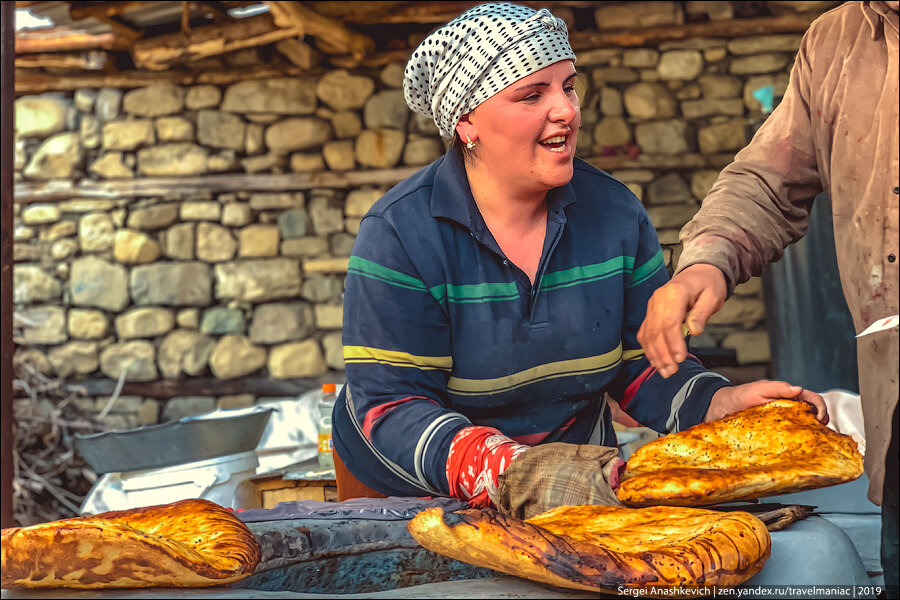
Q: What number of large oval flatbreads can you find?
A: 3